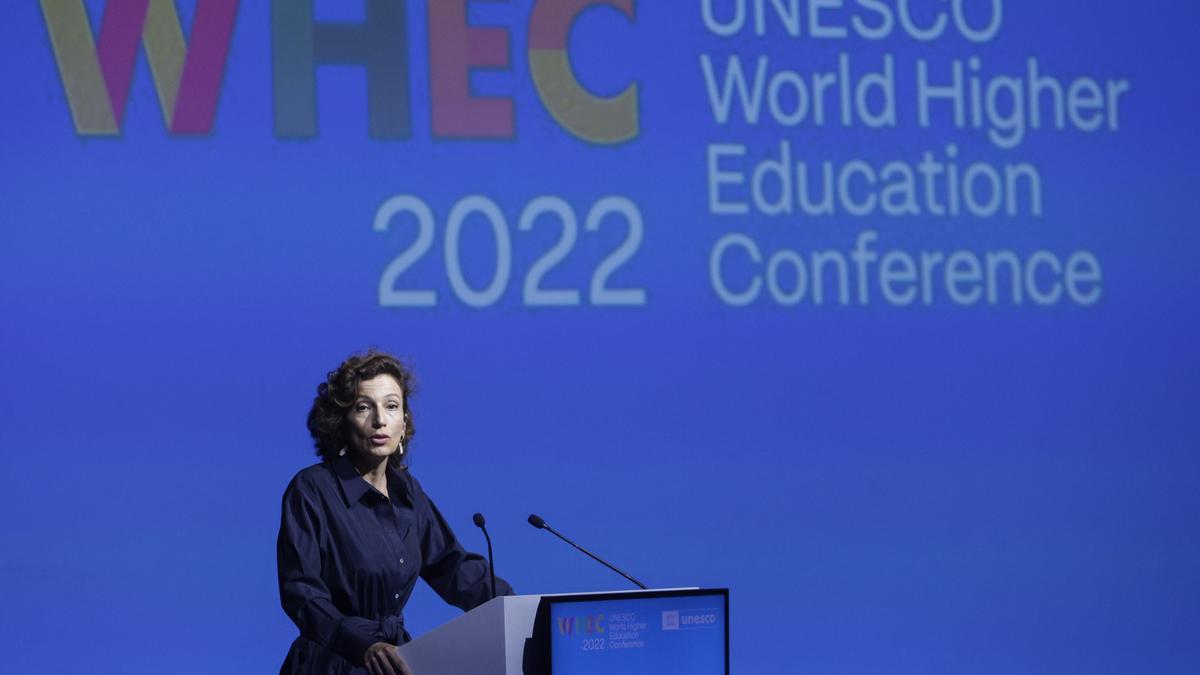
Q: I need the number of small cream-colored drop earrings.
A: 2